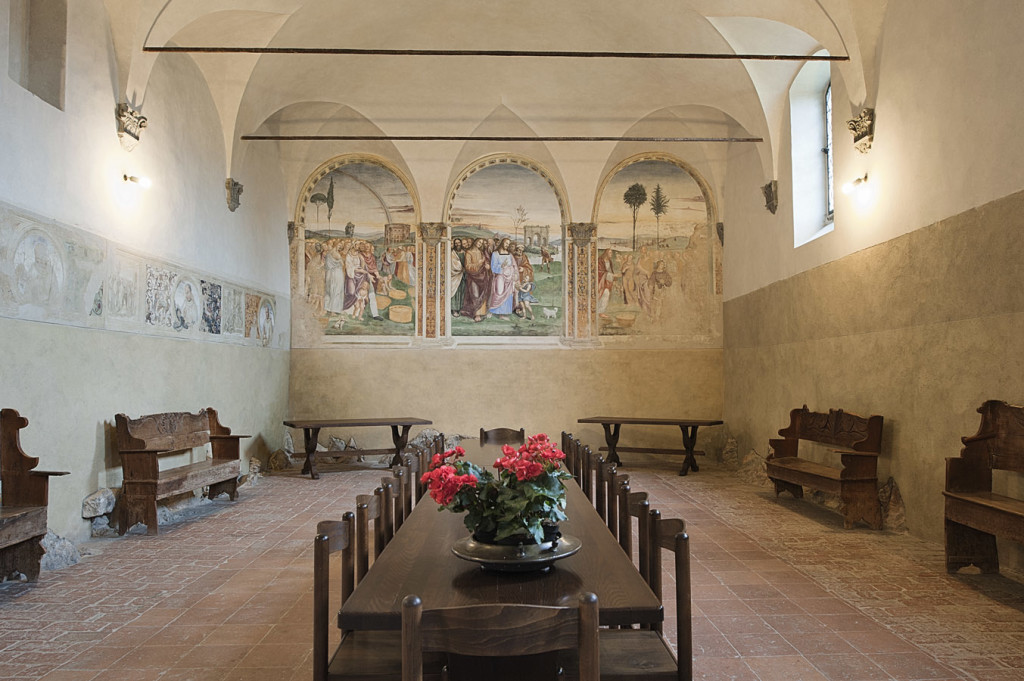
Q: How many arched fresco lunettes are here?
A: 3